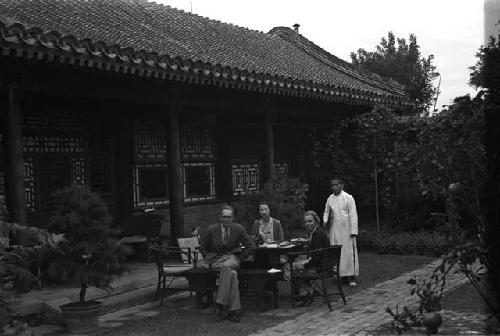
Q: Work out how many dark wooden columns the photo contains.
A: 3